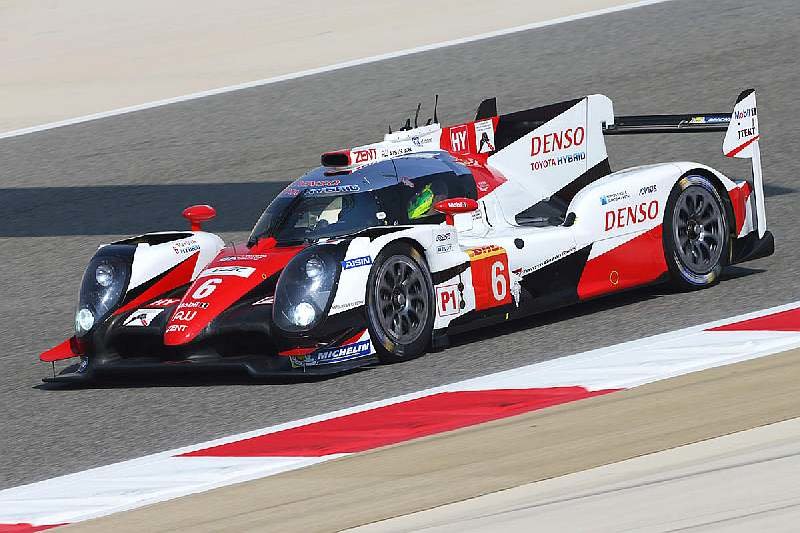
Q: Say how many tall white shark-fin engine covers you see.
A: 1